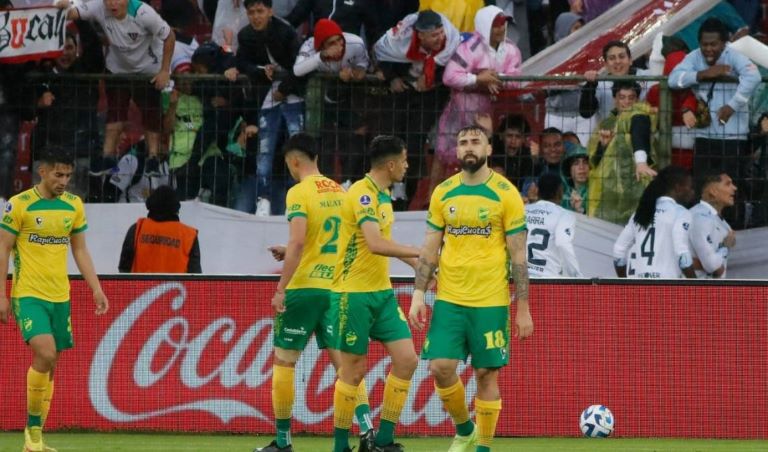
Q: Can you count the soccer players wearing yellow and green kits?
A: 4